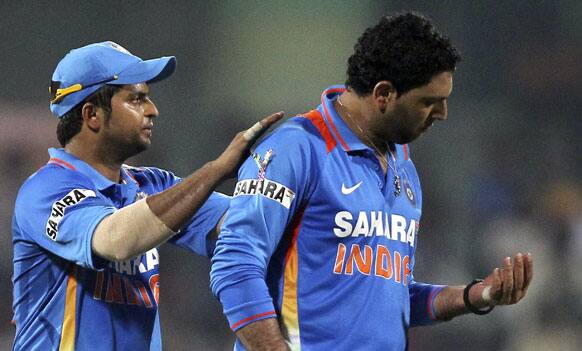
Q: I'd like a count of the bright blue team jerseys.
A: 2